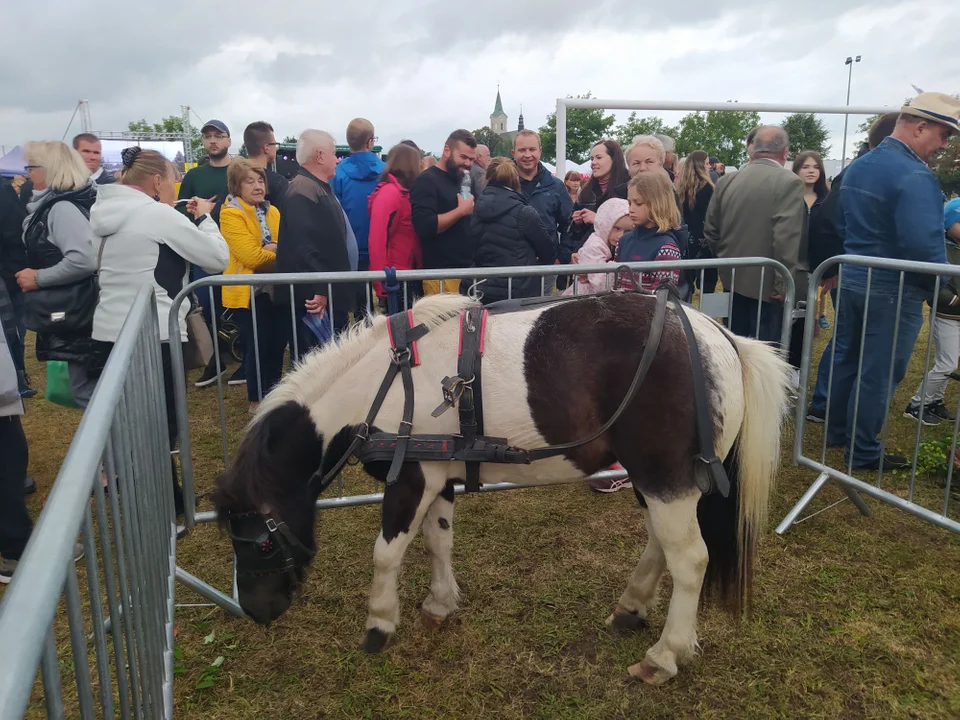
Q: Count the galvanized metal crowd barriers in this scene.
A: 3